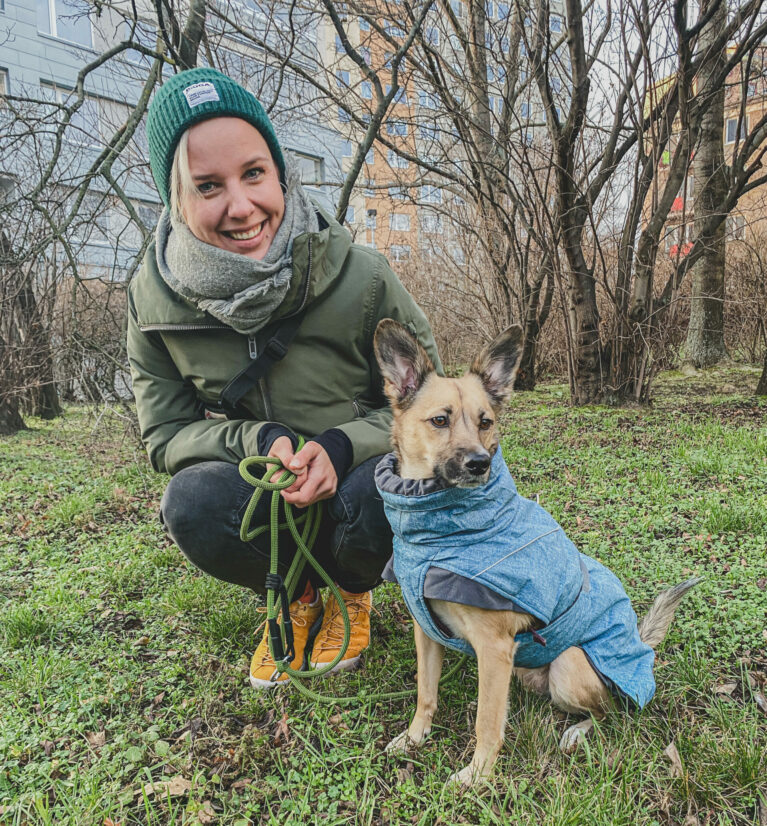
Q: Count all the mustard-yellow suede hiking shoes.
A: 2